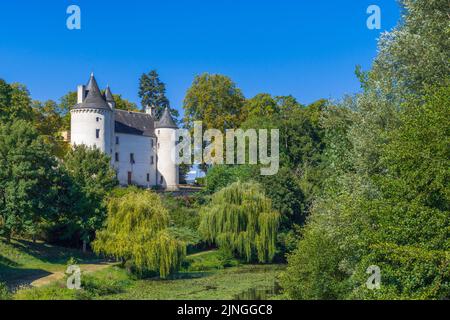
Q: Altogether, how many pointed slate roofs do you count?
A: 3